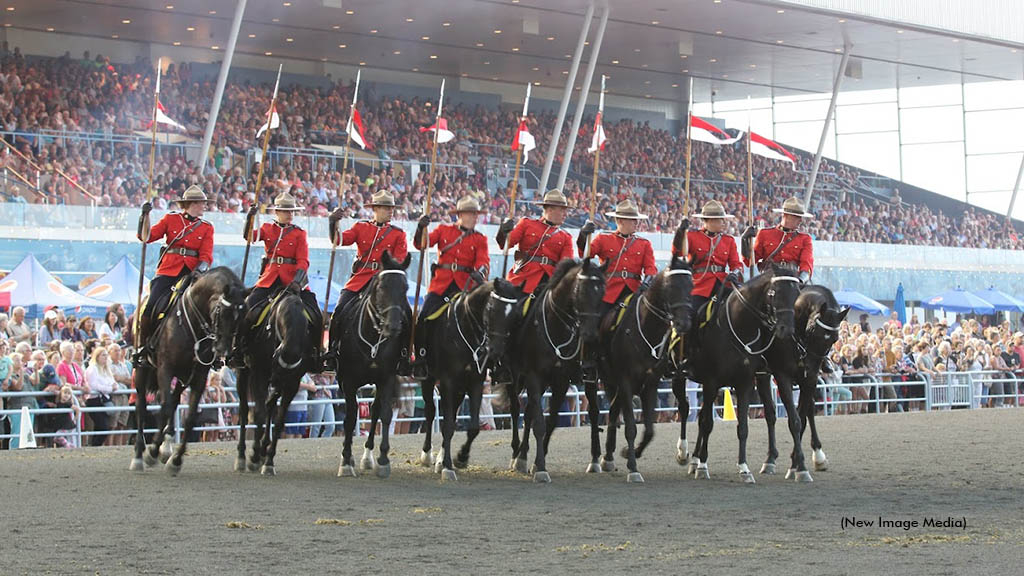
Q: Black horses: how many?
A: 8